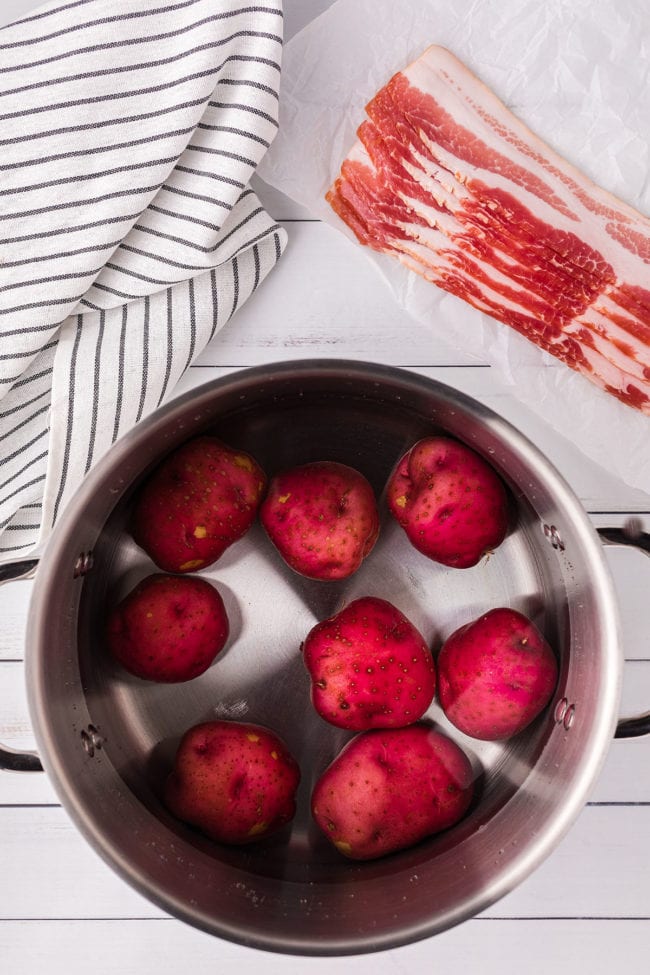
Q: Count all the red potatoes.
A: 8